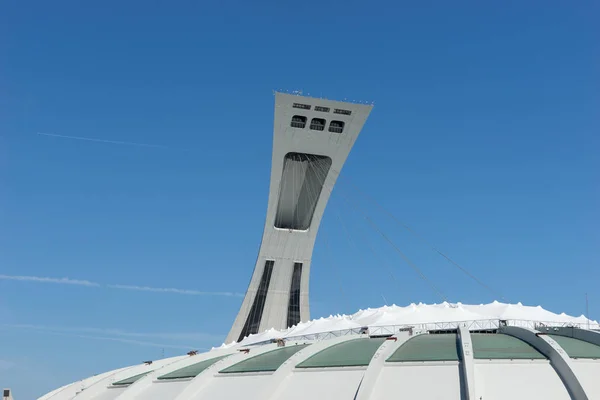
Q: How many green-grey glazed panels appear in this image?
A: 7